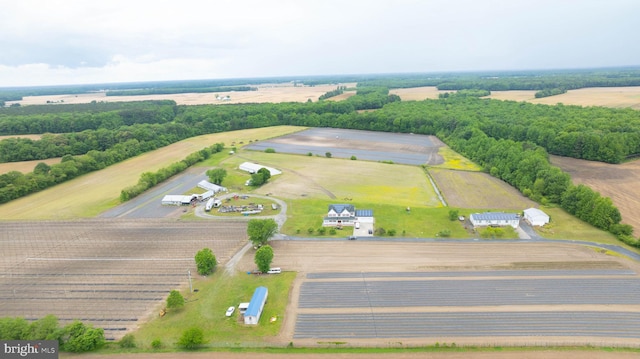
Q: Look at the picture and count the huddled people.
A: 0